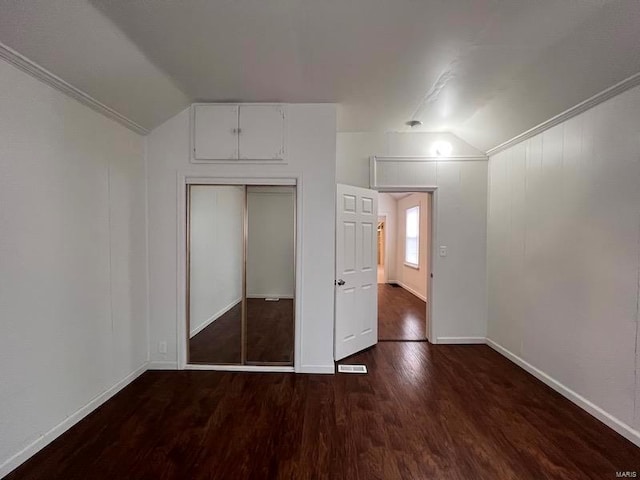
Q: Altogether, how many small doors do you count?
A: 2